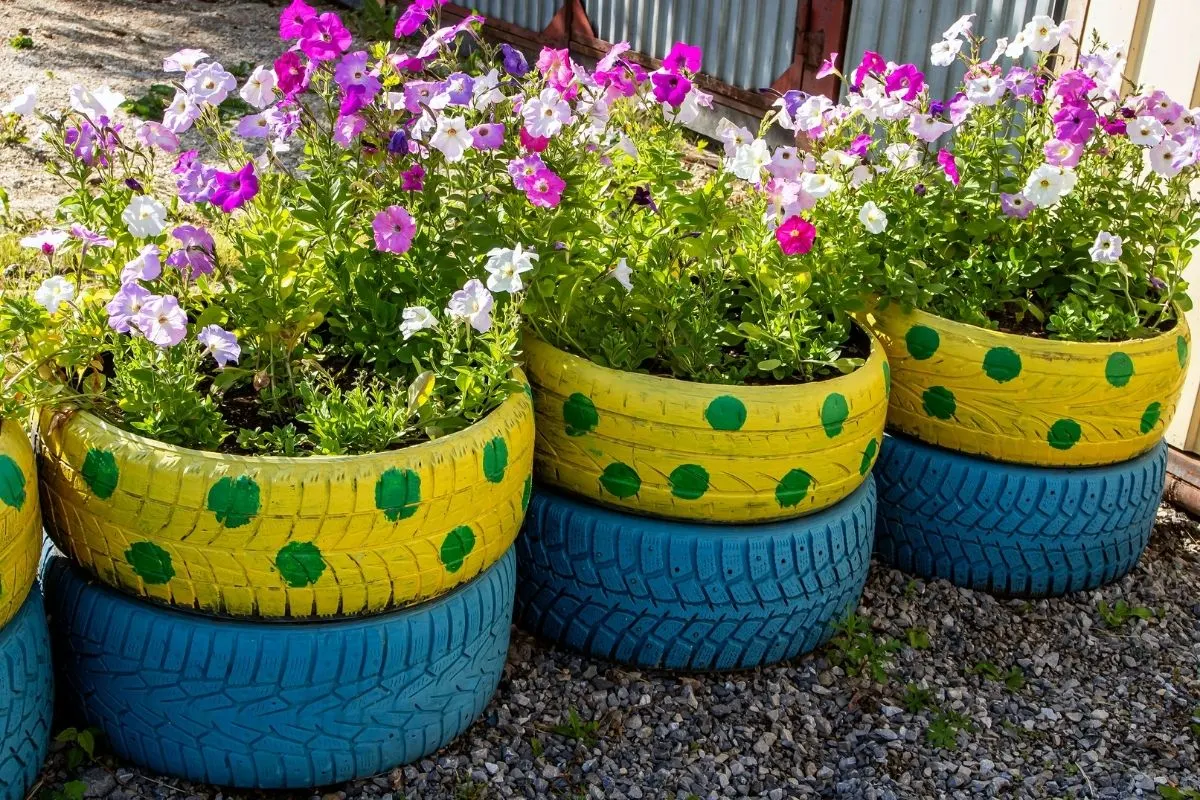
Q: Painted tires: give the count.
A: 8